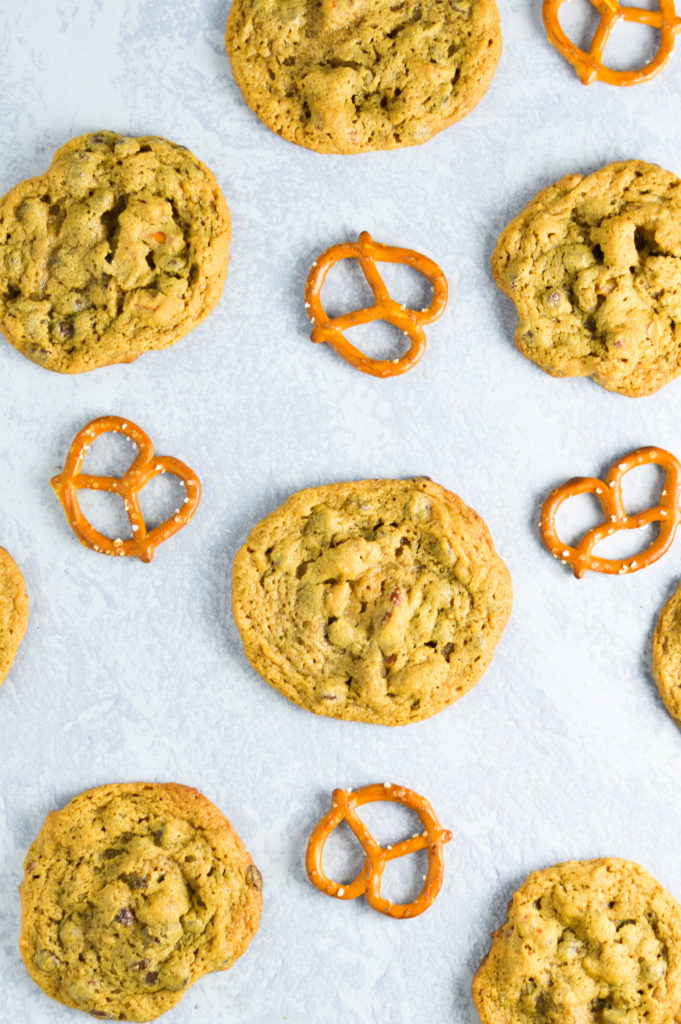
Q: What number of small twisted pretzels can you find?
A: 5